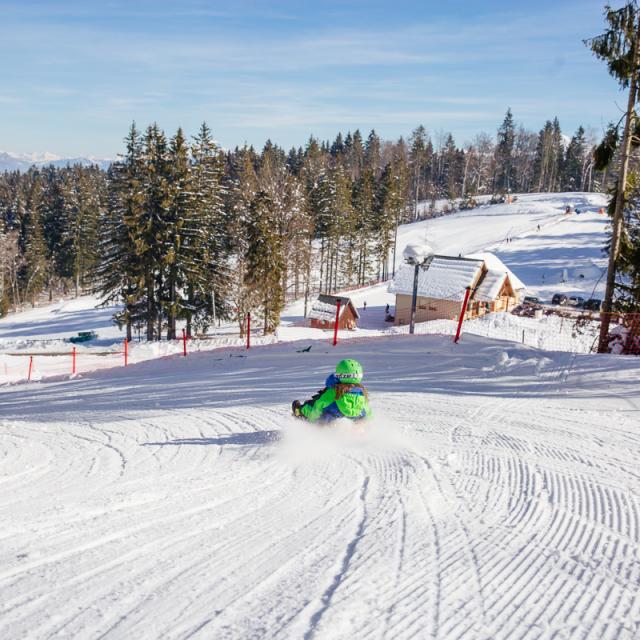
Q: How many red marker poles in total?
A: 7